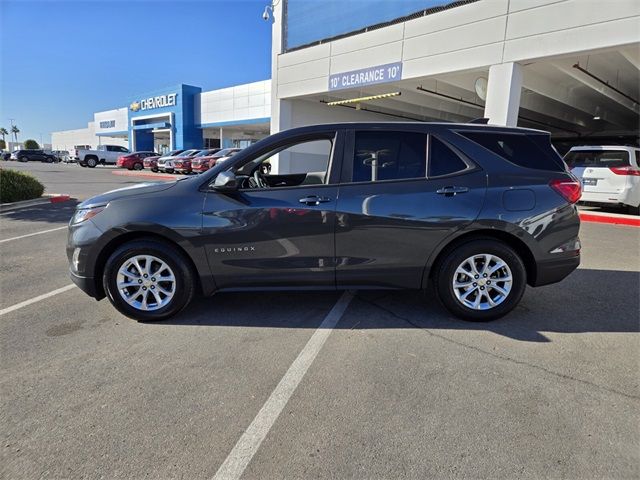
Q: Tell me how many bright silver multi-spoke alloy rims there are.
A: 2